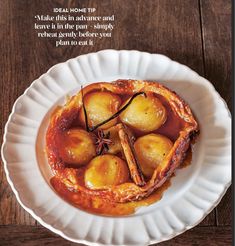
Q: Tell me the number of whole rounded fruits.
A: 5